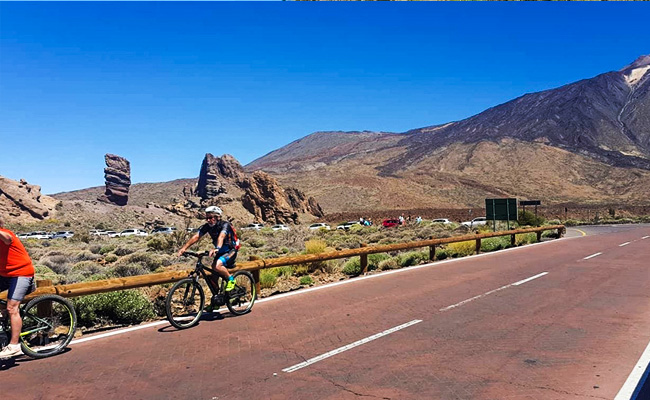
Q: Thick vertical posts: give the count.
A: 8